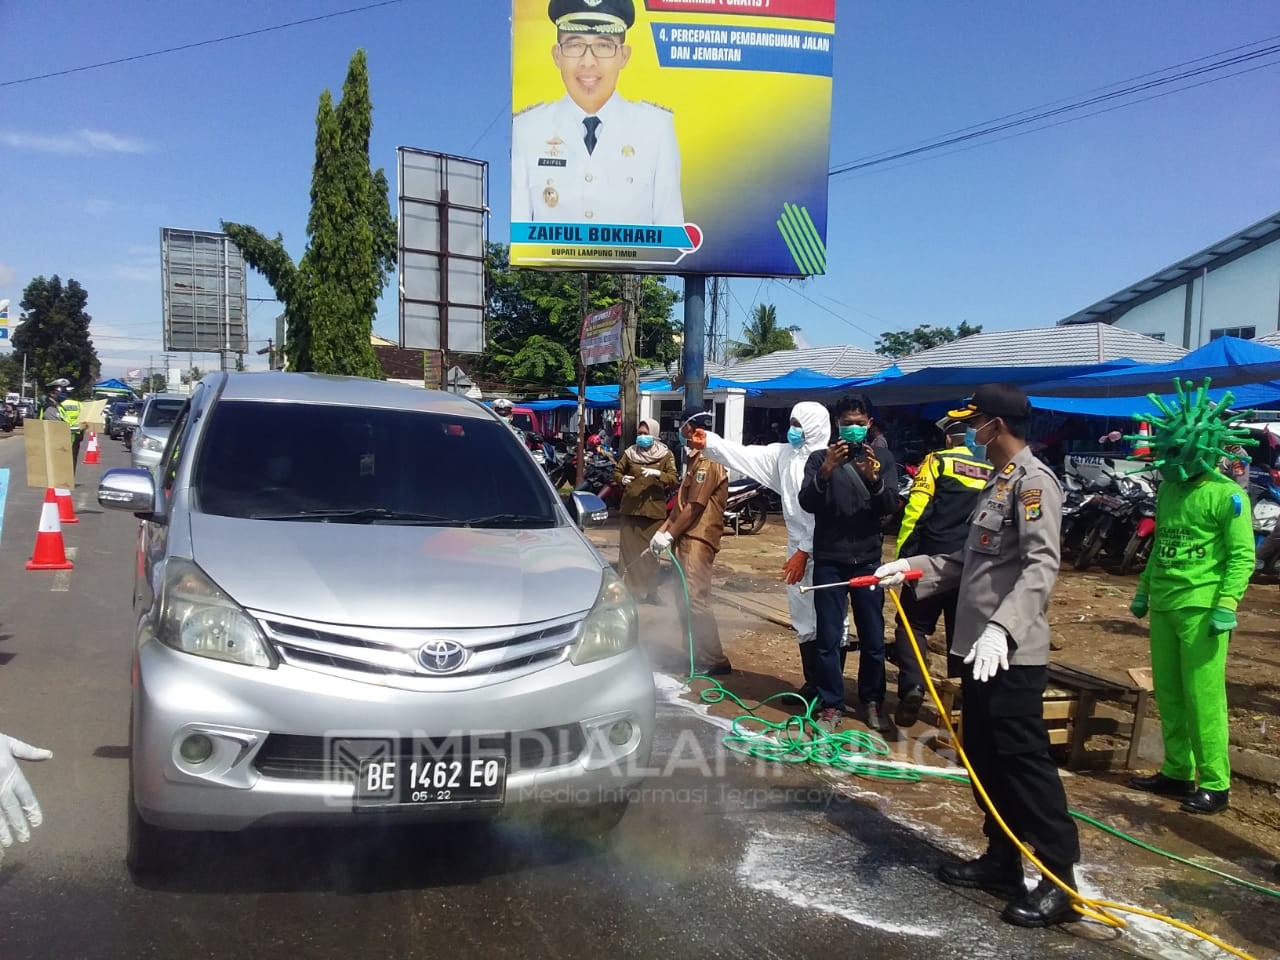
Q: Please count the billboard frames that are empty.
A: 2